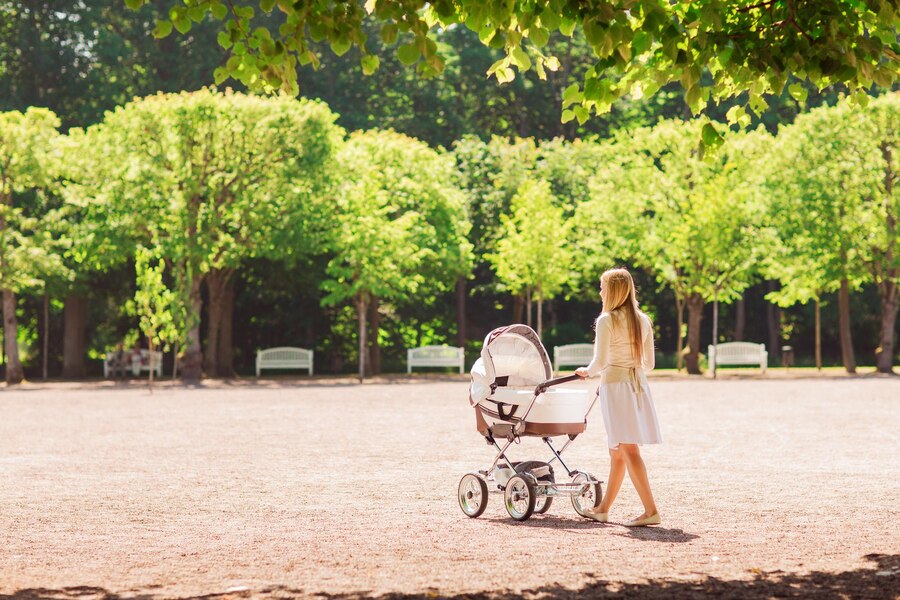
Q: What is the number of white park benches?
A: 5